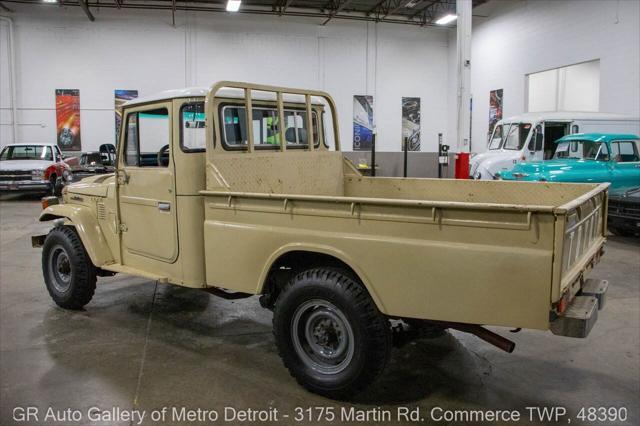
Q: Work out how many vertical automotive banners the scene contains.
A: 5